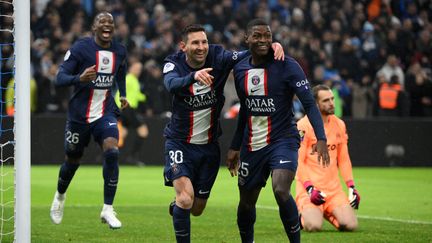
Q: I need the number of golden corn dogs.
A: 0